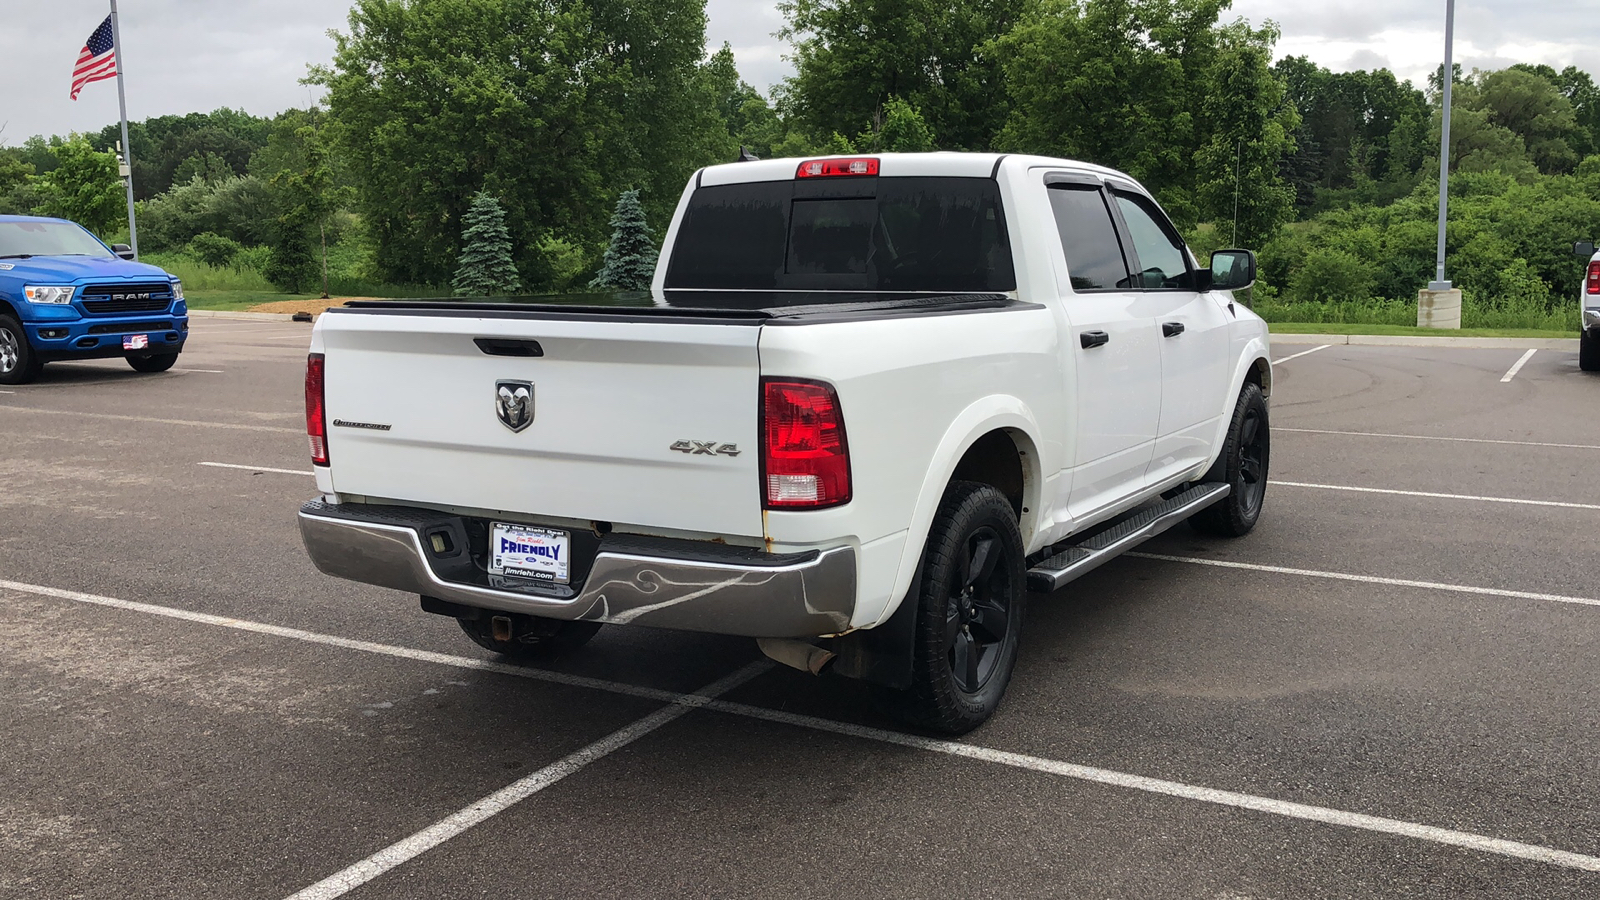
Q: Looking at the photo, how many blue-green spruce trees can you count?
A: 2